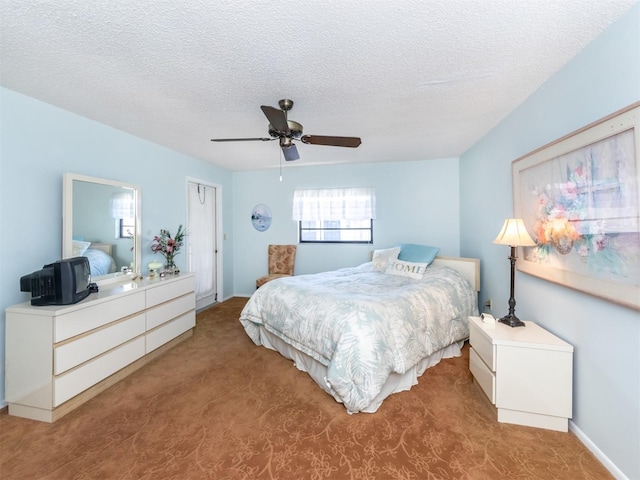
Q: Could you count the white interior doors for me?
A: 1